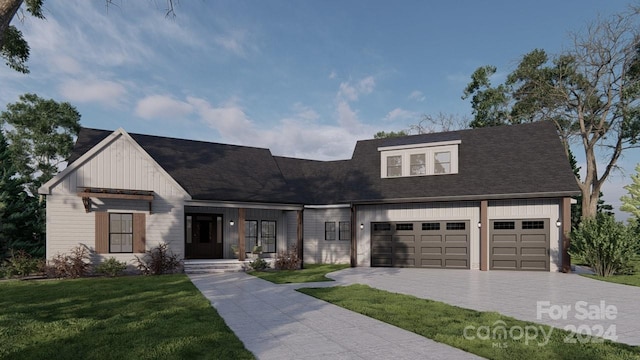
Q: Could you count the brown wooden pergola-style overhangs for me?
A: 1